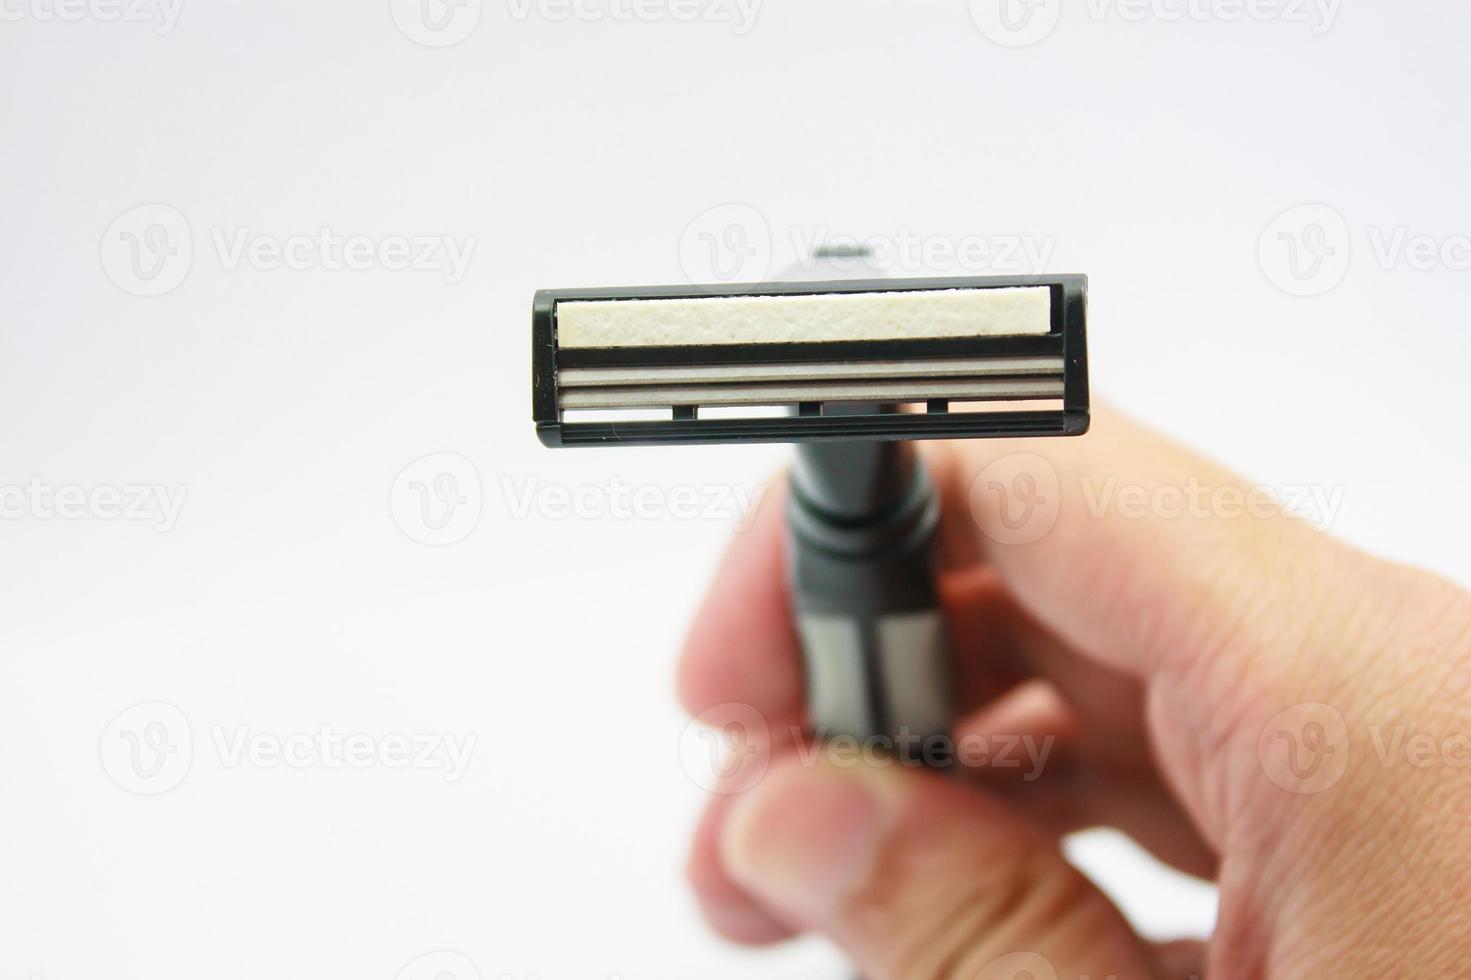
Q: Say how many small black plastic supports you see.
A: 3